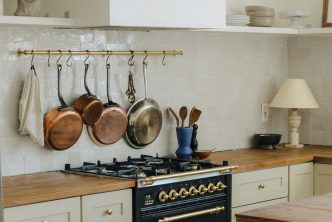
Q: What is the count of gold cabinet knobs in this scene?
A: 2